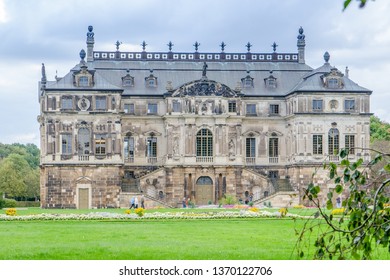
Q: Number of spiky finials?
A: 7